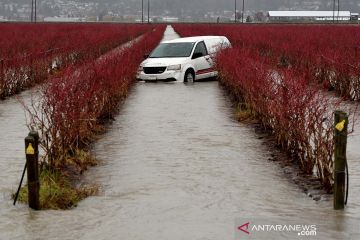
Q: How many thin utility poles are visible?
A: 8